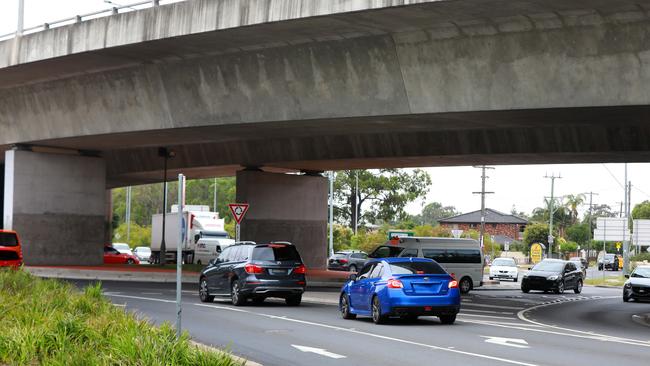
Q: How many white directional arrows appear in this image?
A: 2